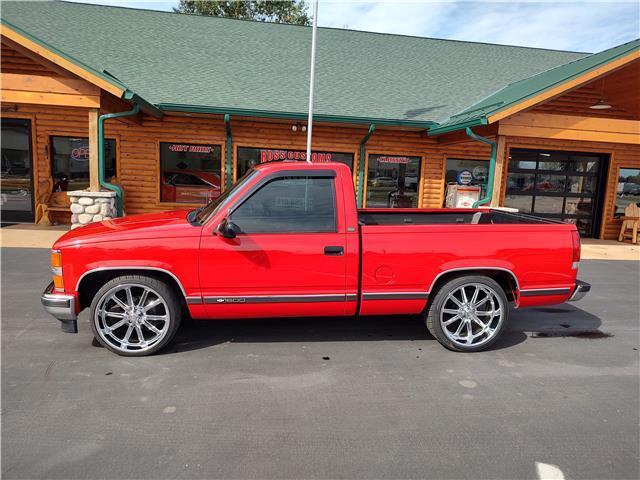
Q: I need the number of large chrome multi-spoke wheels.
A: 2